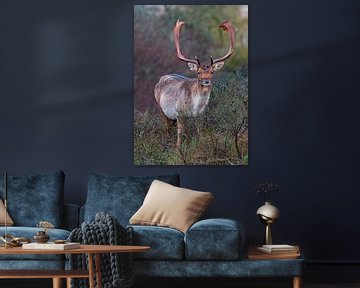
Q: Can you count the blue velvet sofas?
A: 1